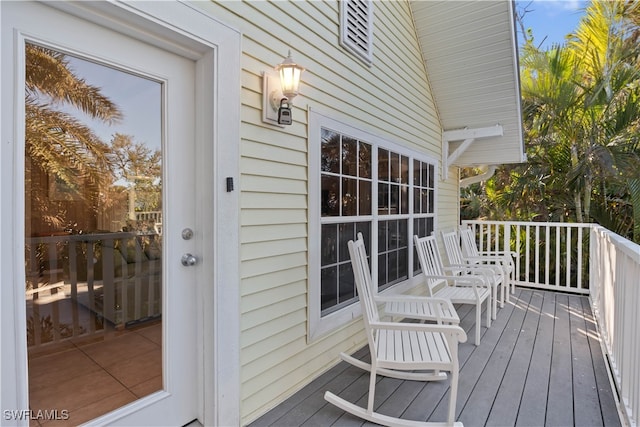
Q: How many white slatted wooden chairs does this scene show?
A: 4